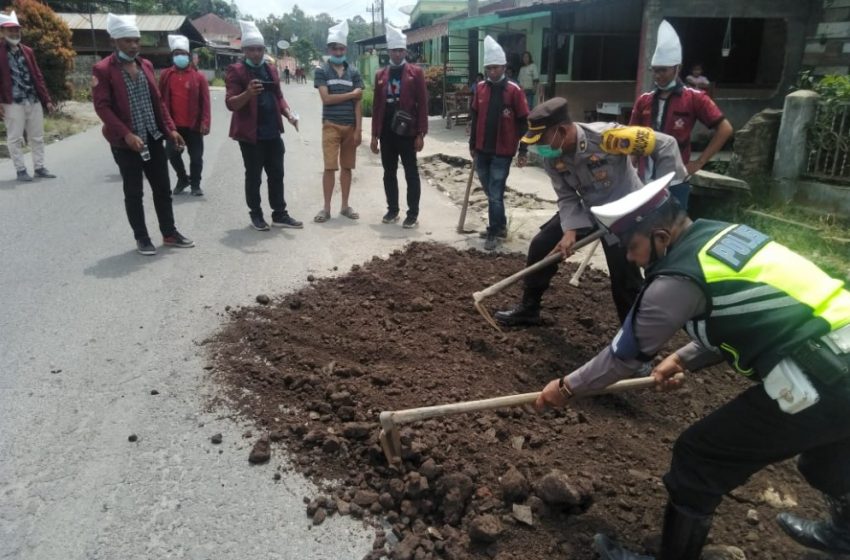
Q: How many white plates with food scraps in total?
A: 0